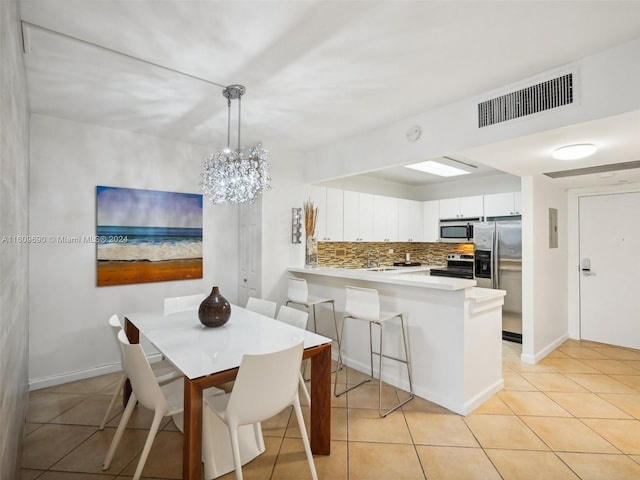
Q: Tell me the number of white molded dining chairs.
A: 6